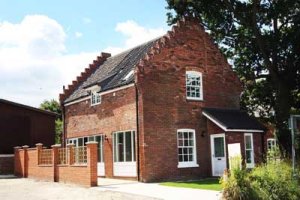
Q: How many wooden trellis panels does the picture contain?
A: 3